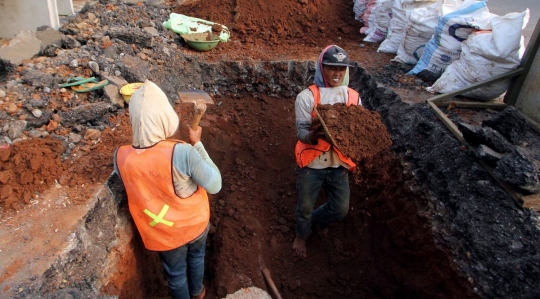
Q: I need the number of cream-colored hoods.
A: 1